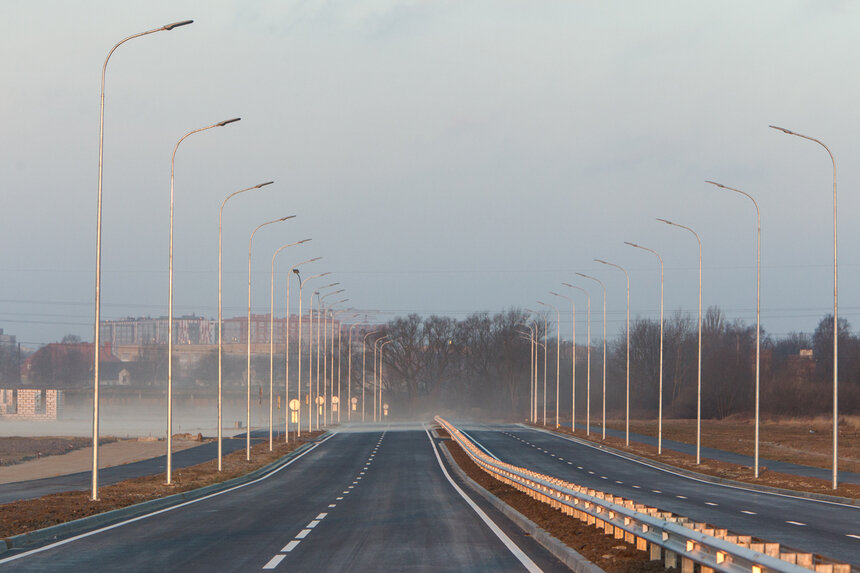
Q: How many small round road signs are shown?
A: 5